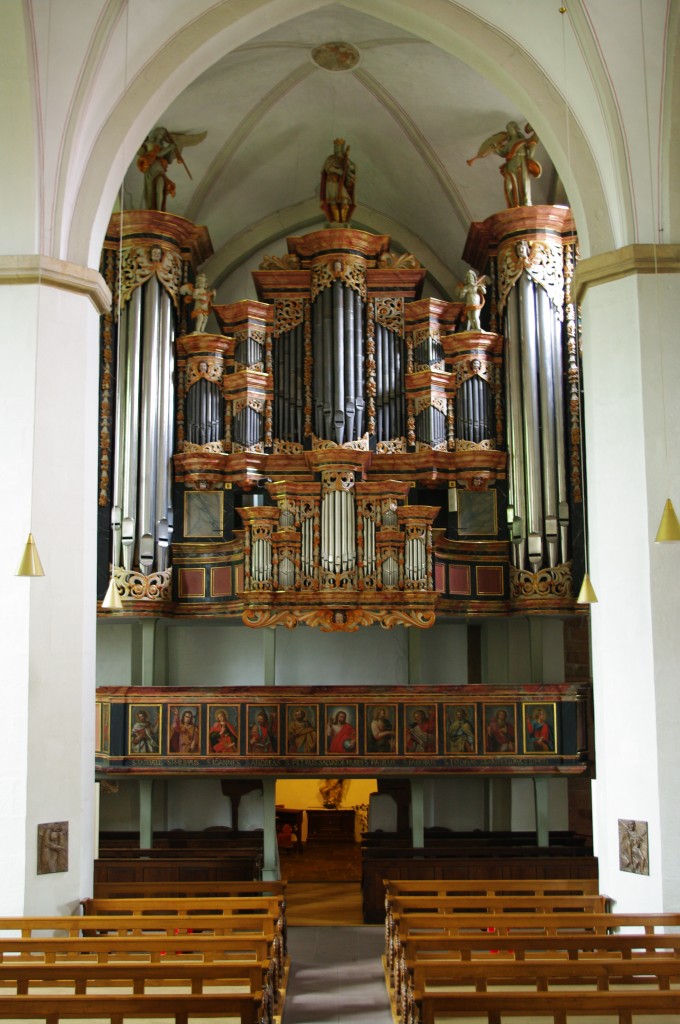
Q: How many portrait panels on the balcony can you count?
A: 11